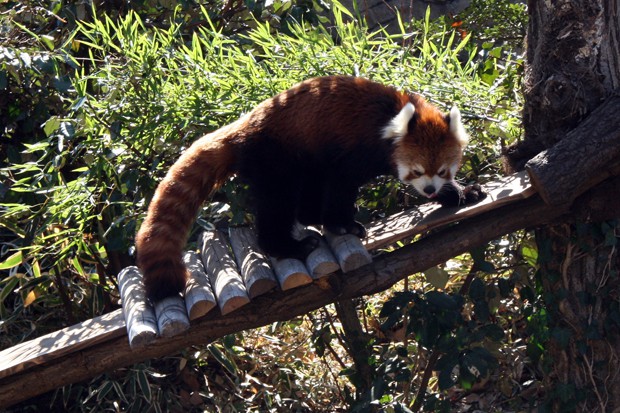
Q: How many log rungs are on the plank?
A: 8